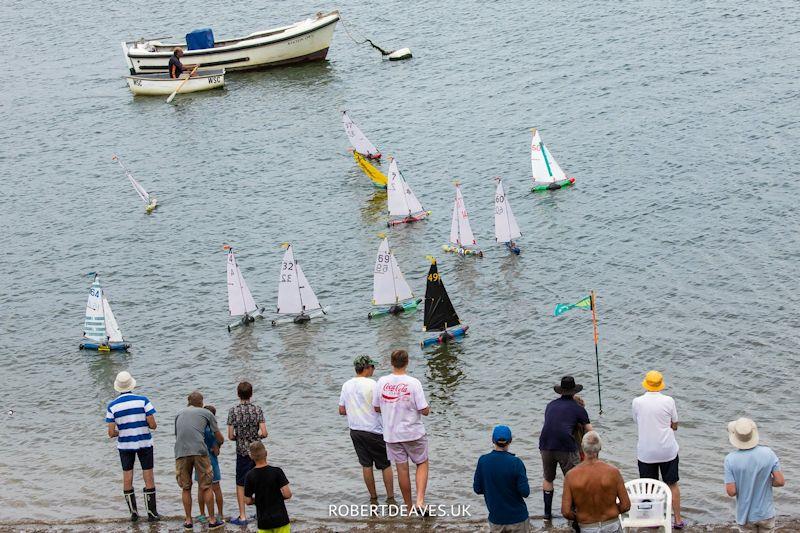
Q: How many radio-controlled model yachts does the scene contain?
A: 12